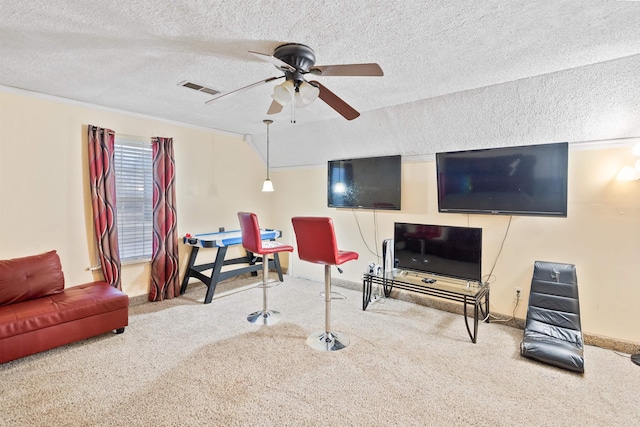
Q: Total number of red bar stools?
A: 2